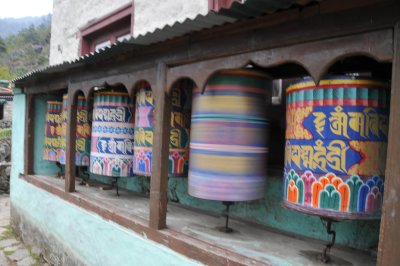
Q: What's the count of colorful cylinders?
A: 6